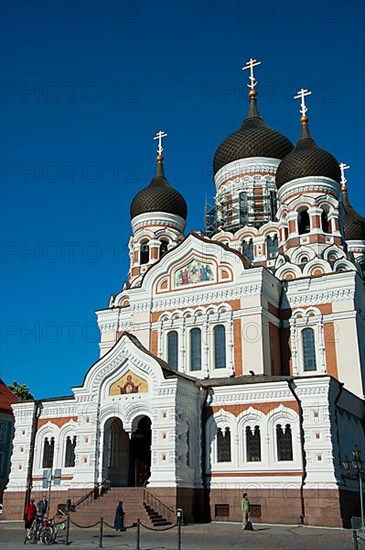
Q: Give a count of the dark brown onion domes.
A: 4